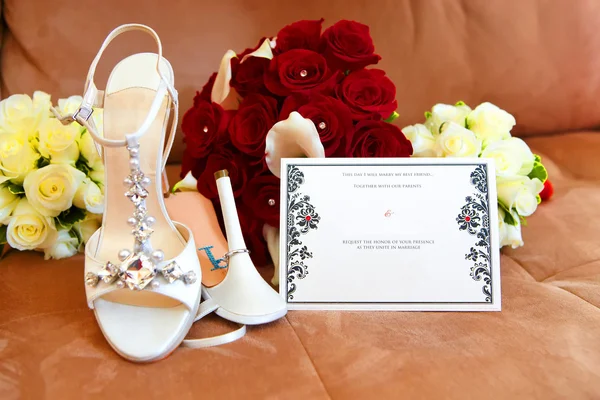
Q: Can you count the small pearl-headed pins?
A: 4